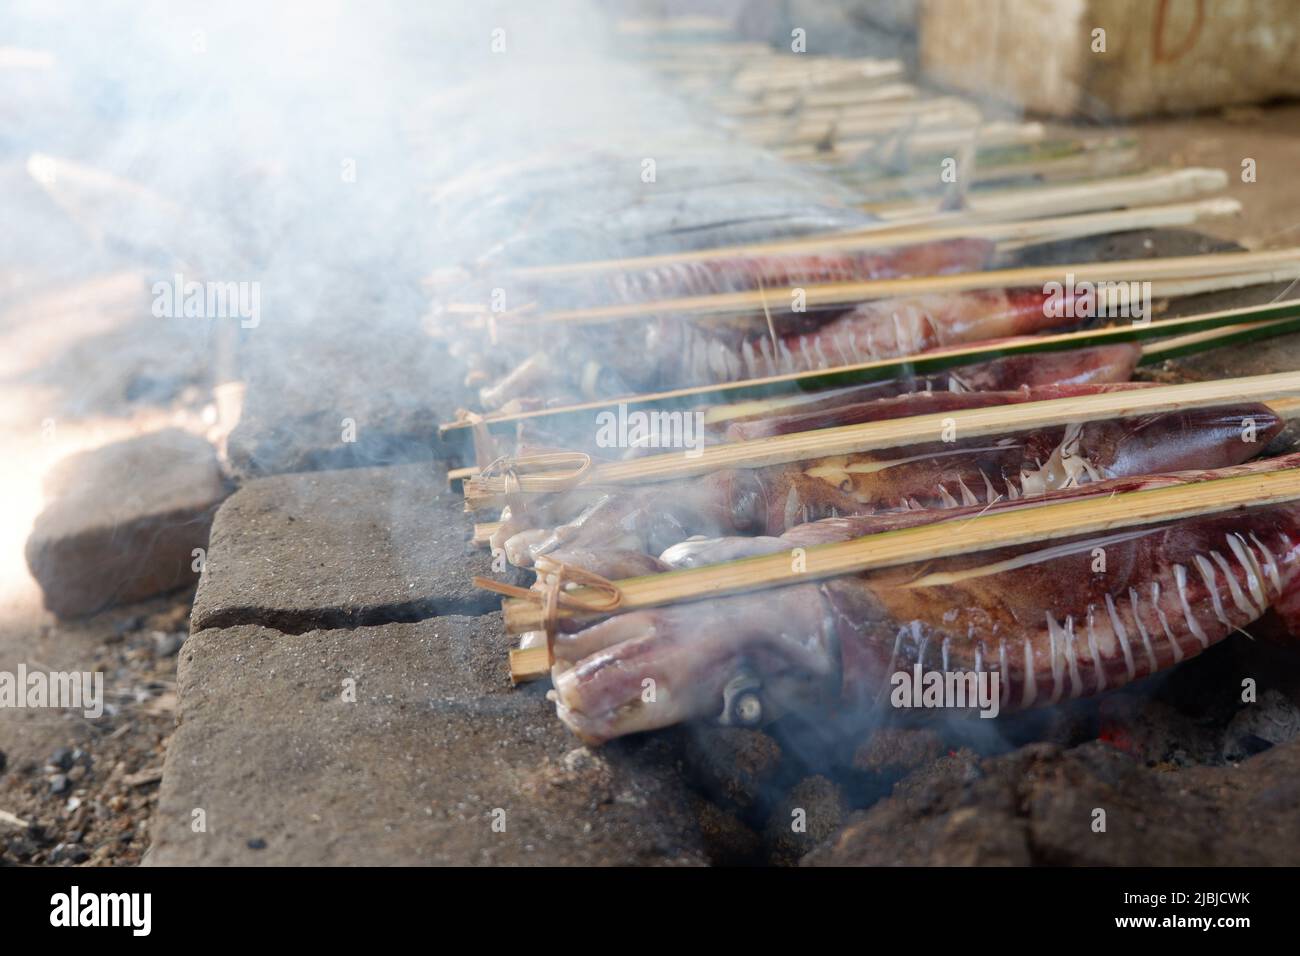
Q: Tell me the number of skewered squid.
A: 5